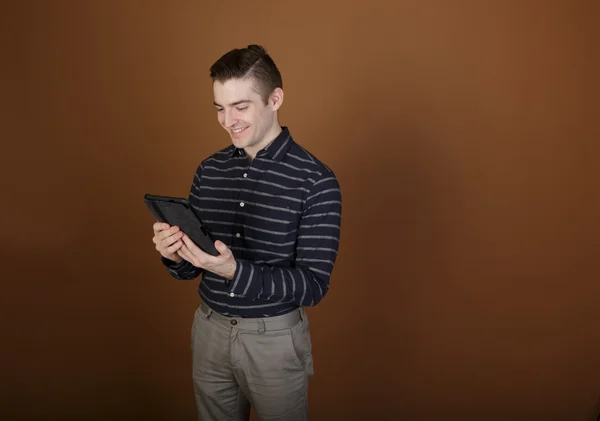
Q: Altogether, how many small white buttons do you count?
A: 4